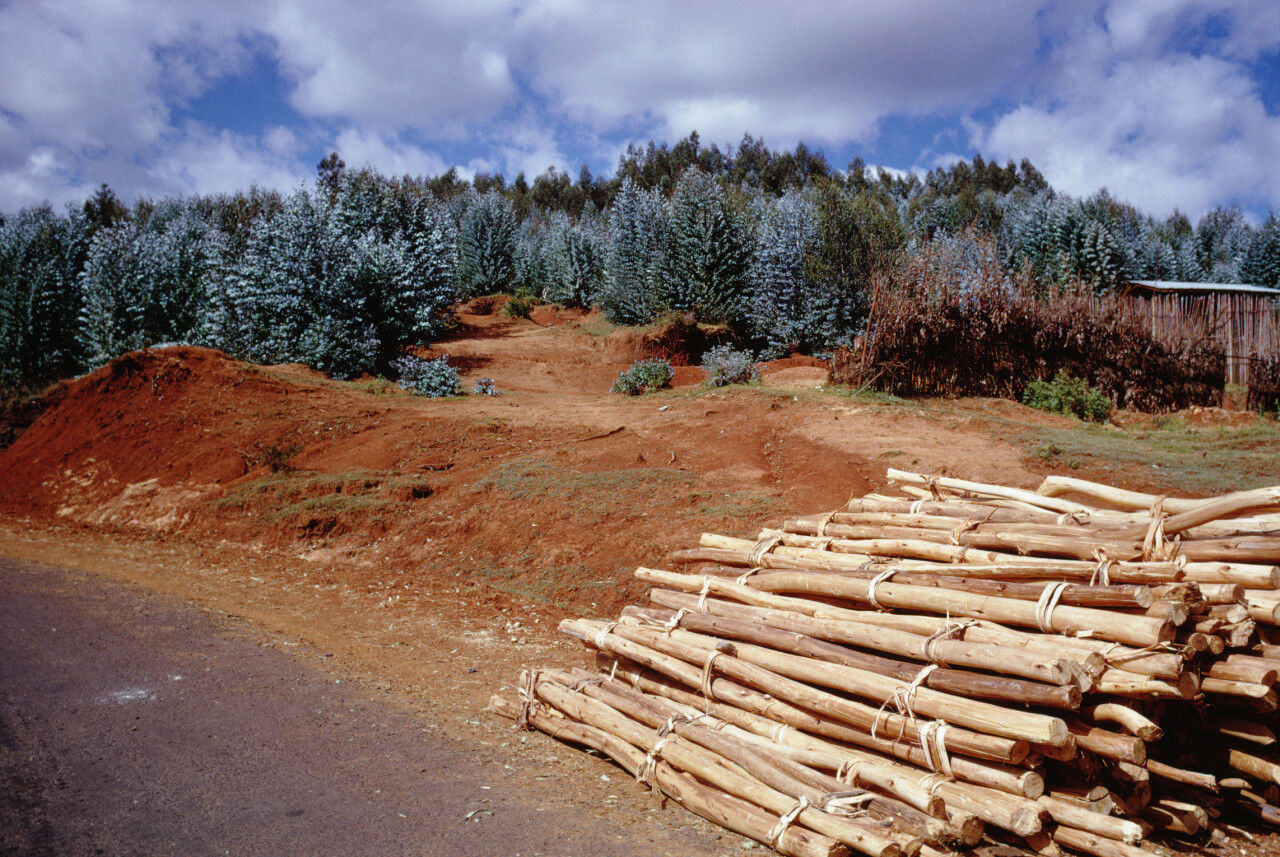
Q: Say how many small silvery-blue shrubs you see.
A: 4